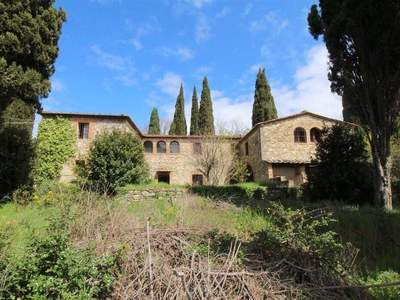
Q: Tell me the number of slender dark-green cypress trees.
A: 5